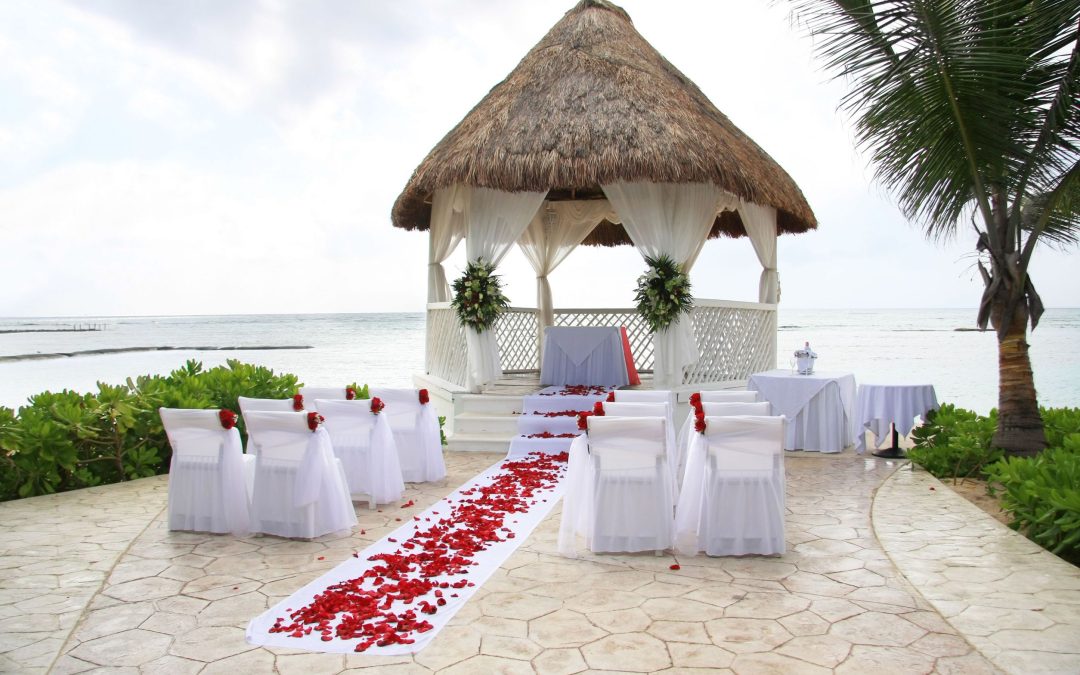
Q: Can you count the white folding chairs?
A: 12